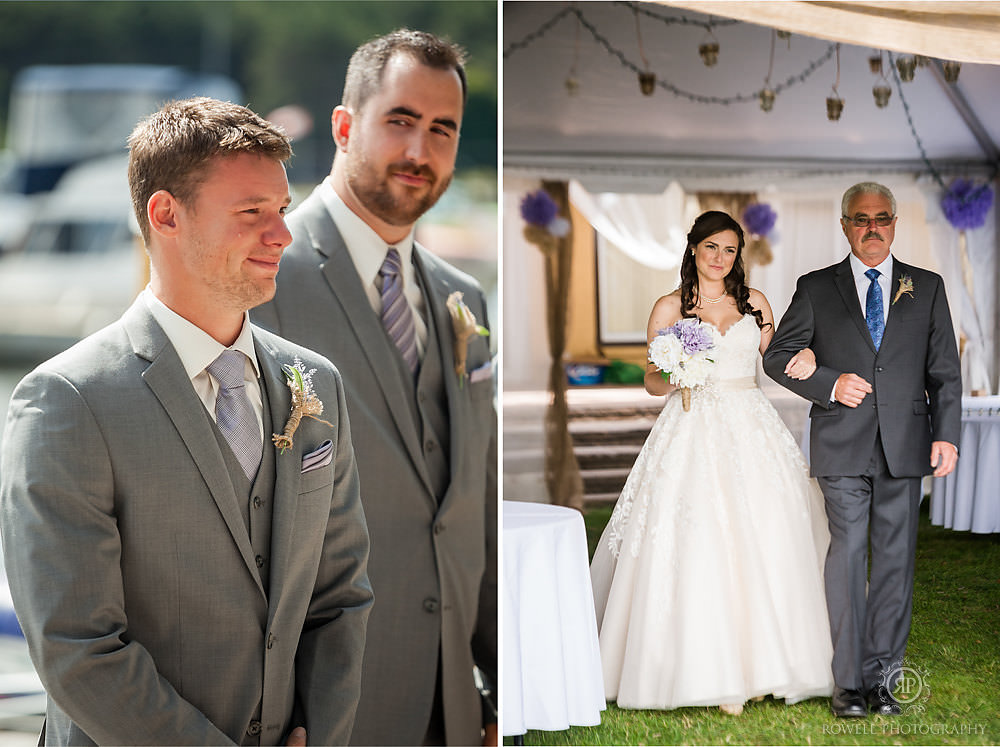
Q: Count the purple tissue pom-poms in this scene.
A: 3